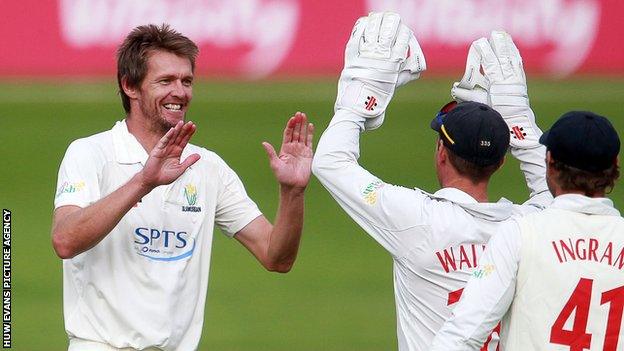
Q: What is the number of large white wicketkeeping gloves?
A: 2